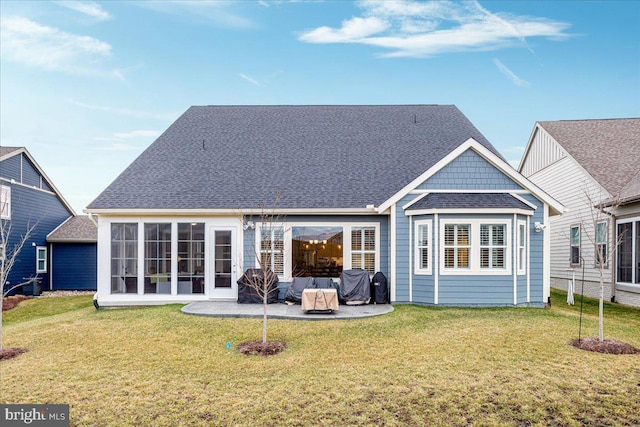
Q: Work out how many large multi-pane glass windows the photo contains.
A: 3